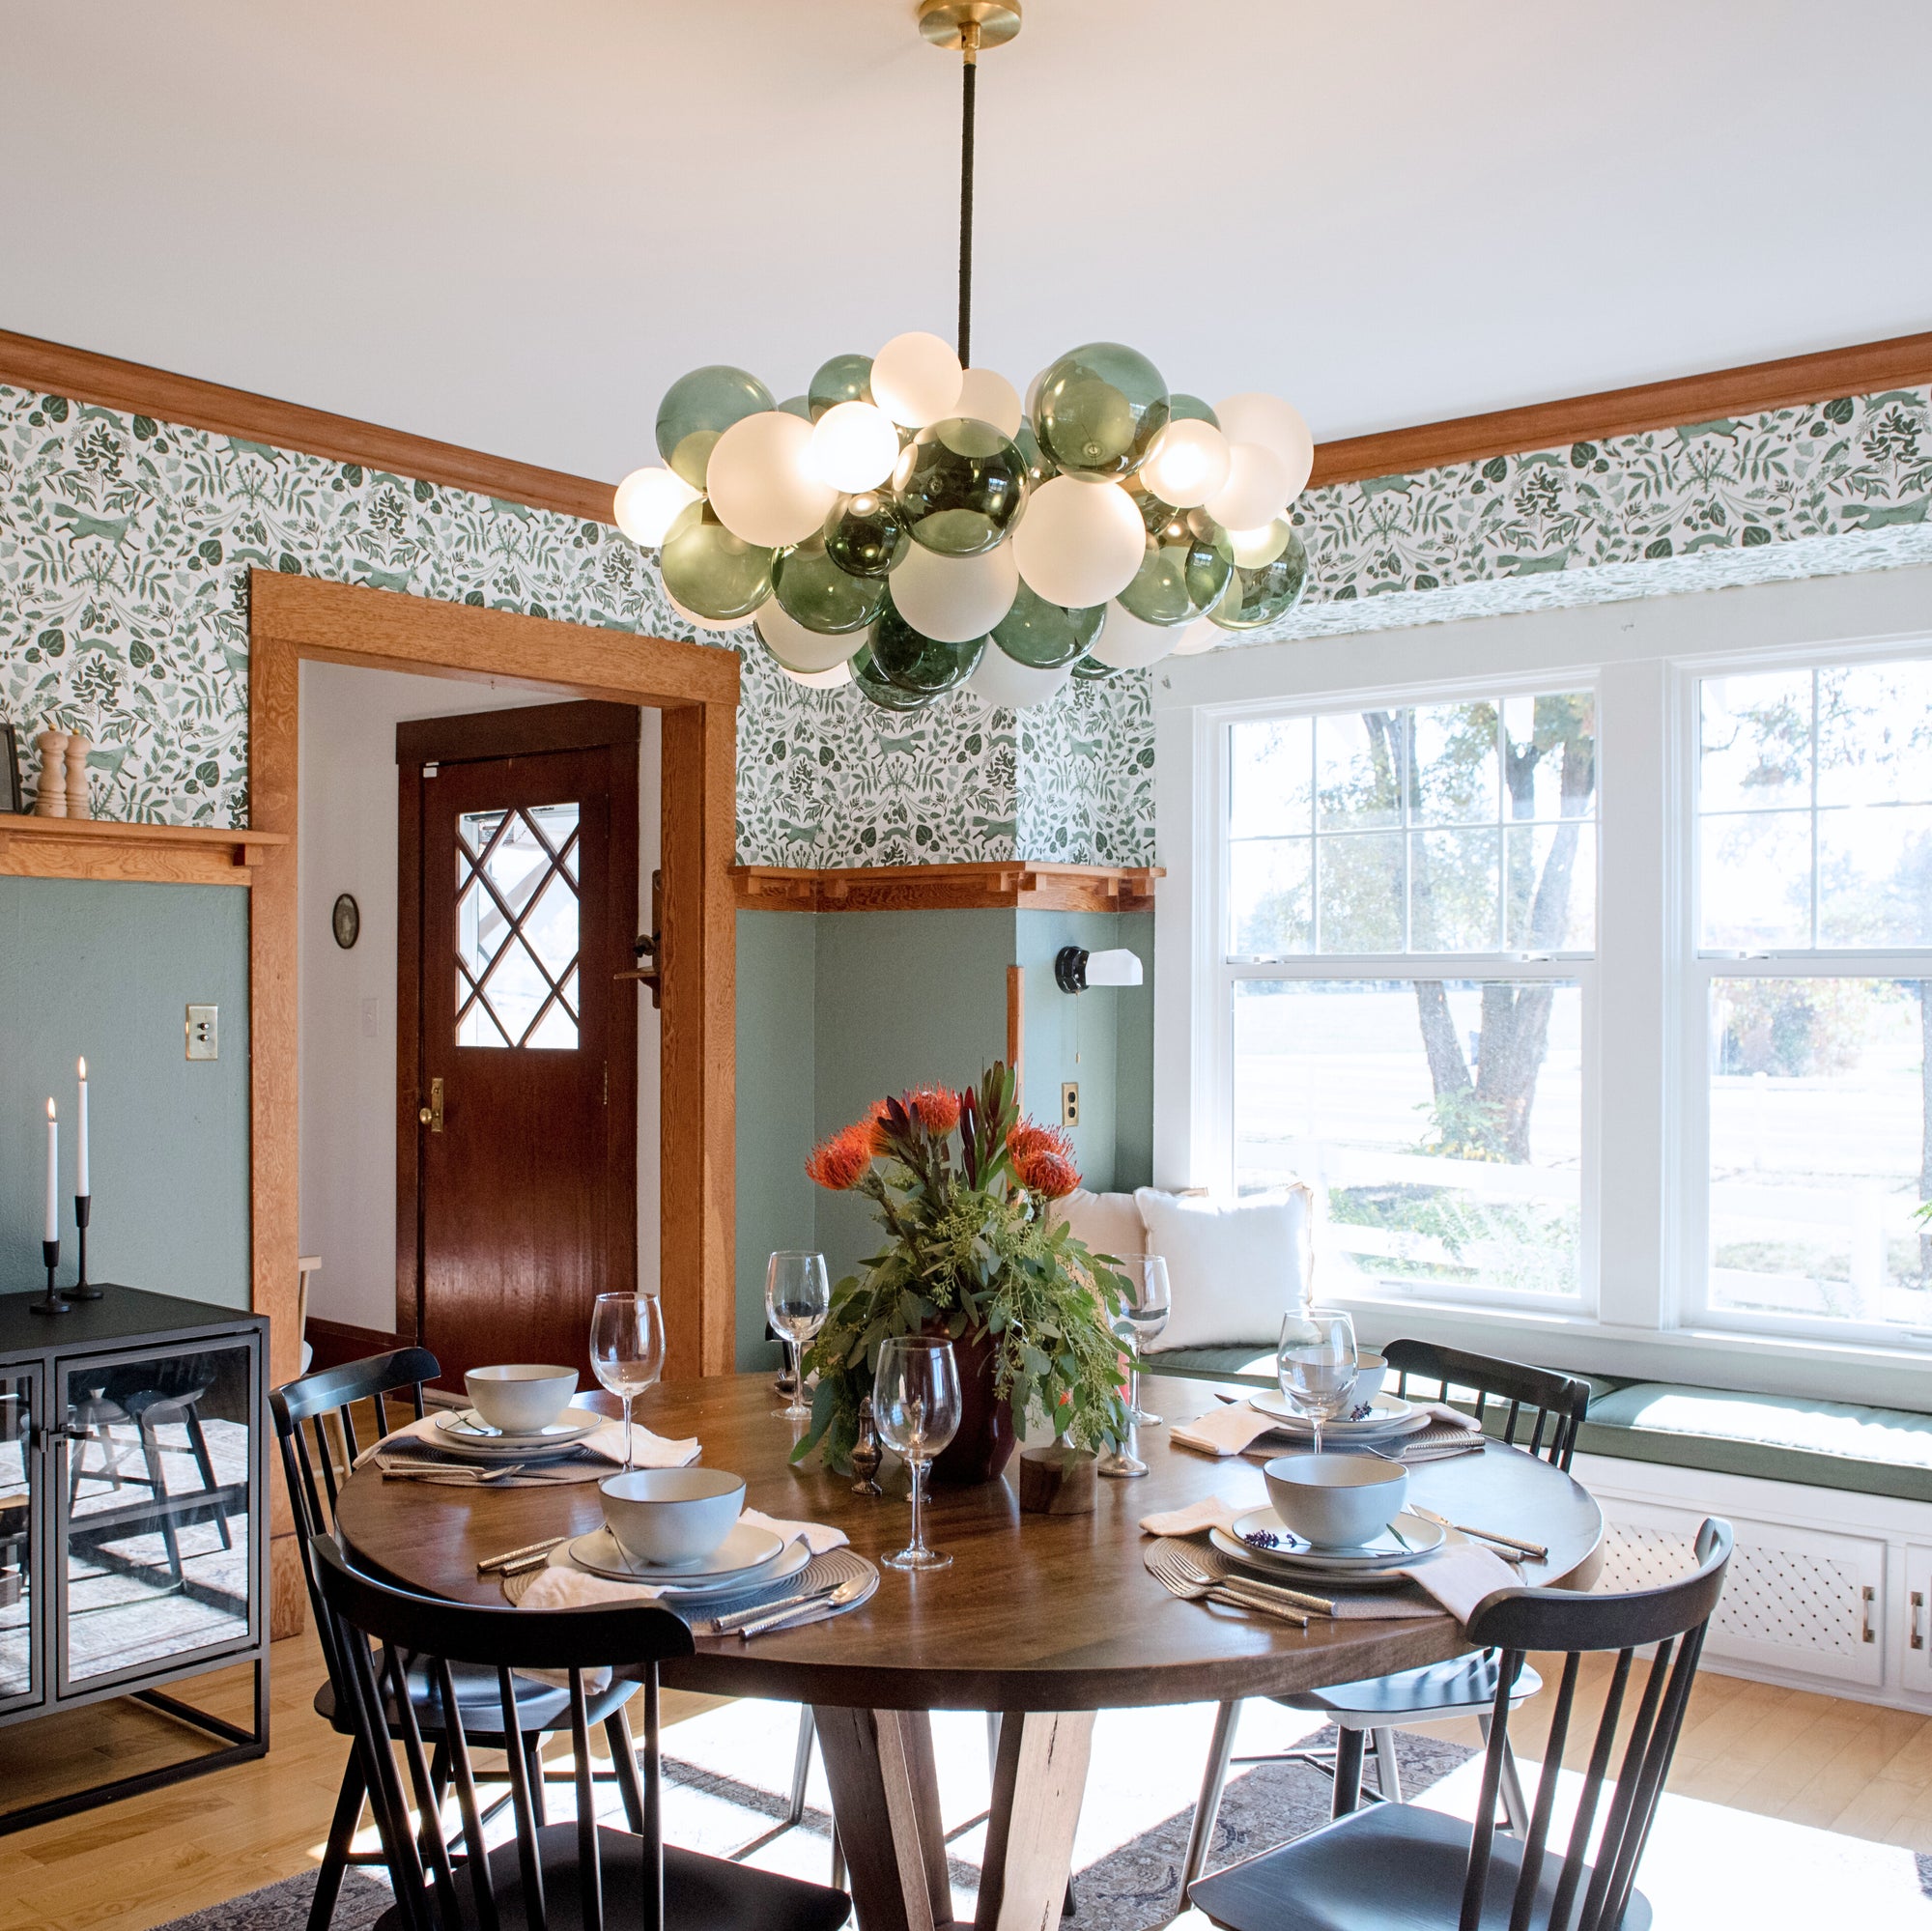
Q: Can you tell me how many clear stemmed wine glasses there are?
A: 5